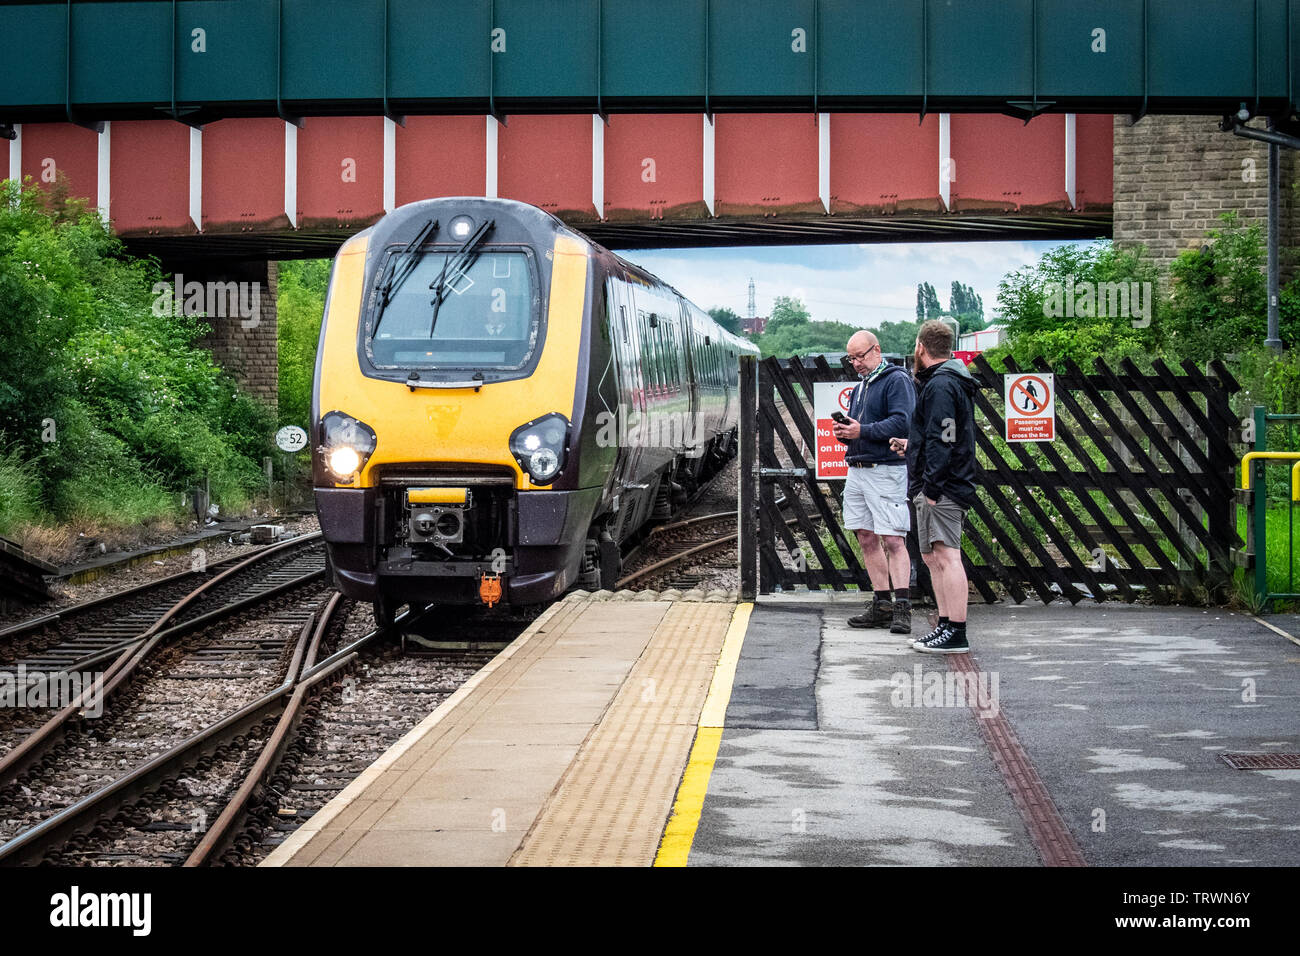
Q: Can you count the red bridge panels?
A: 12